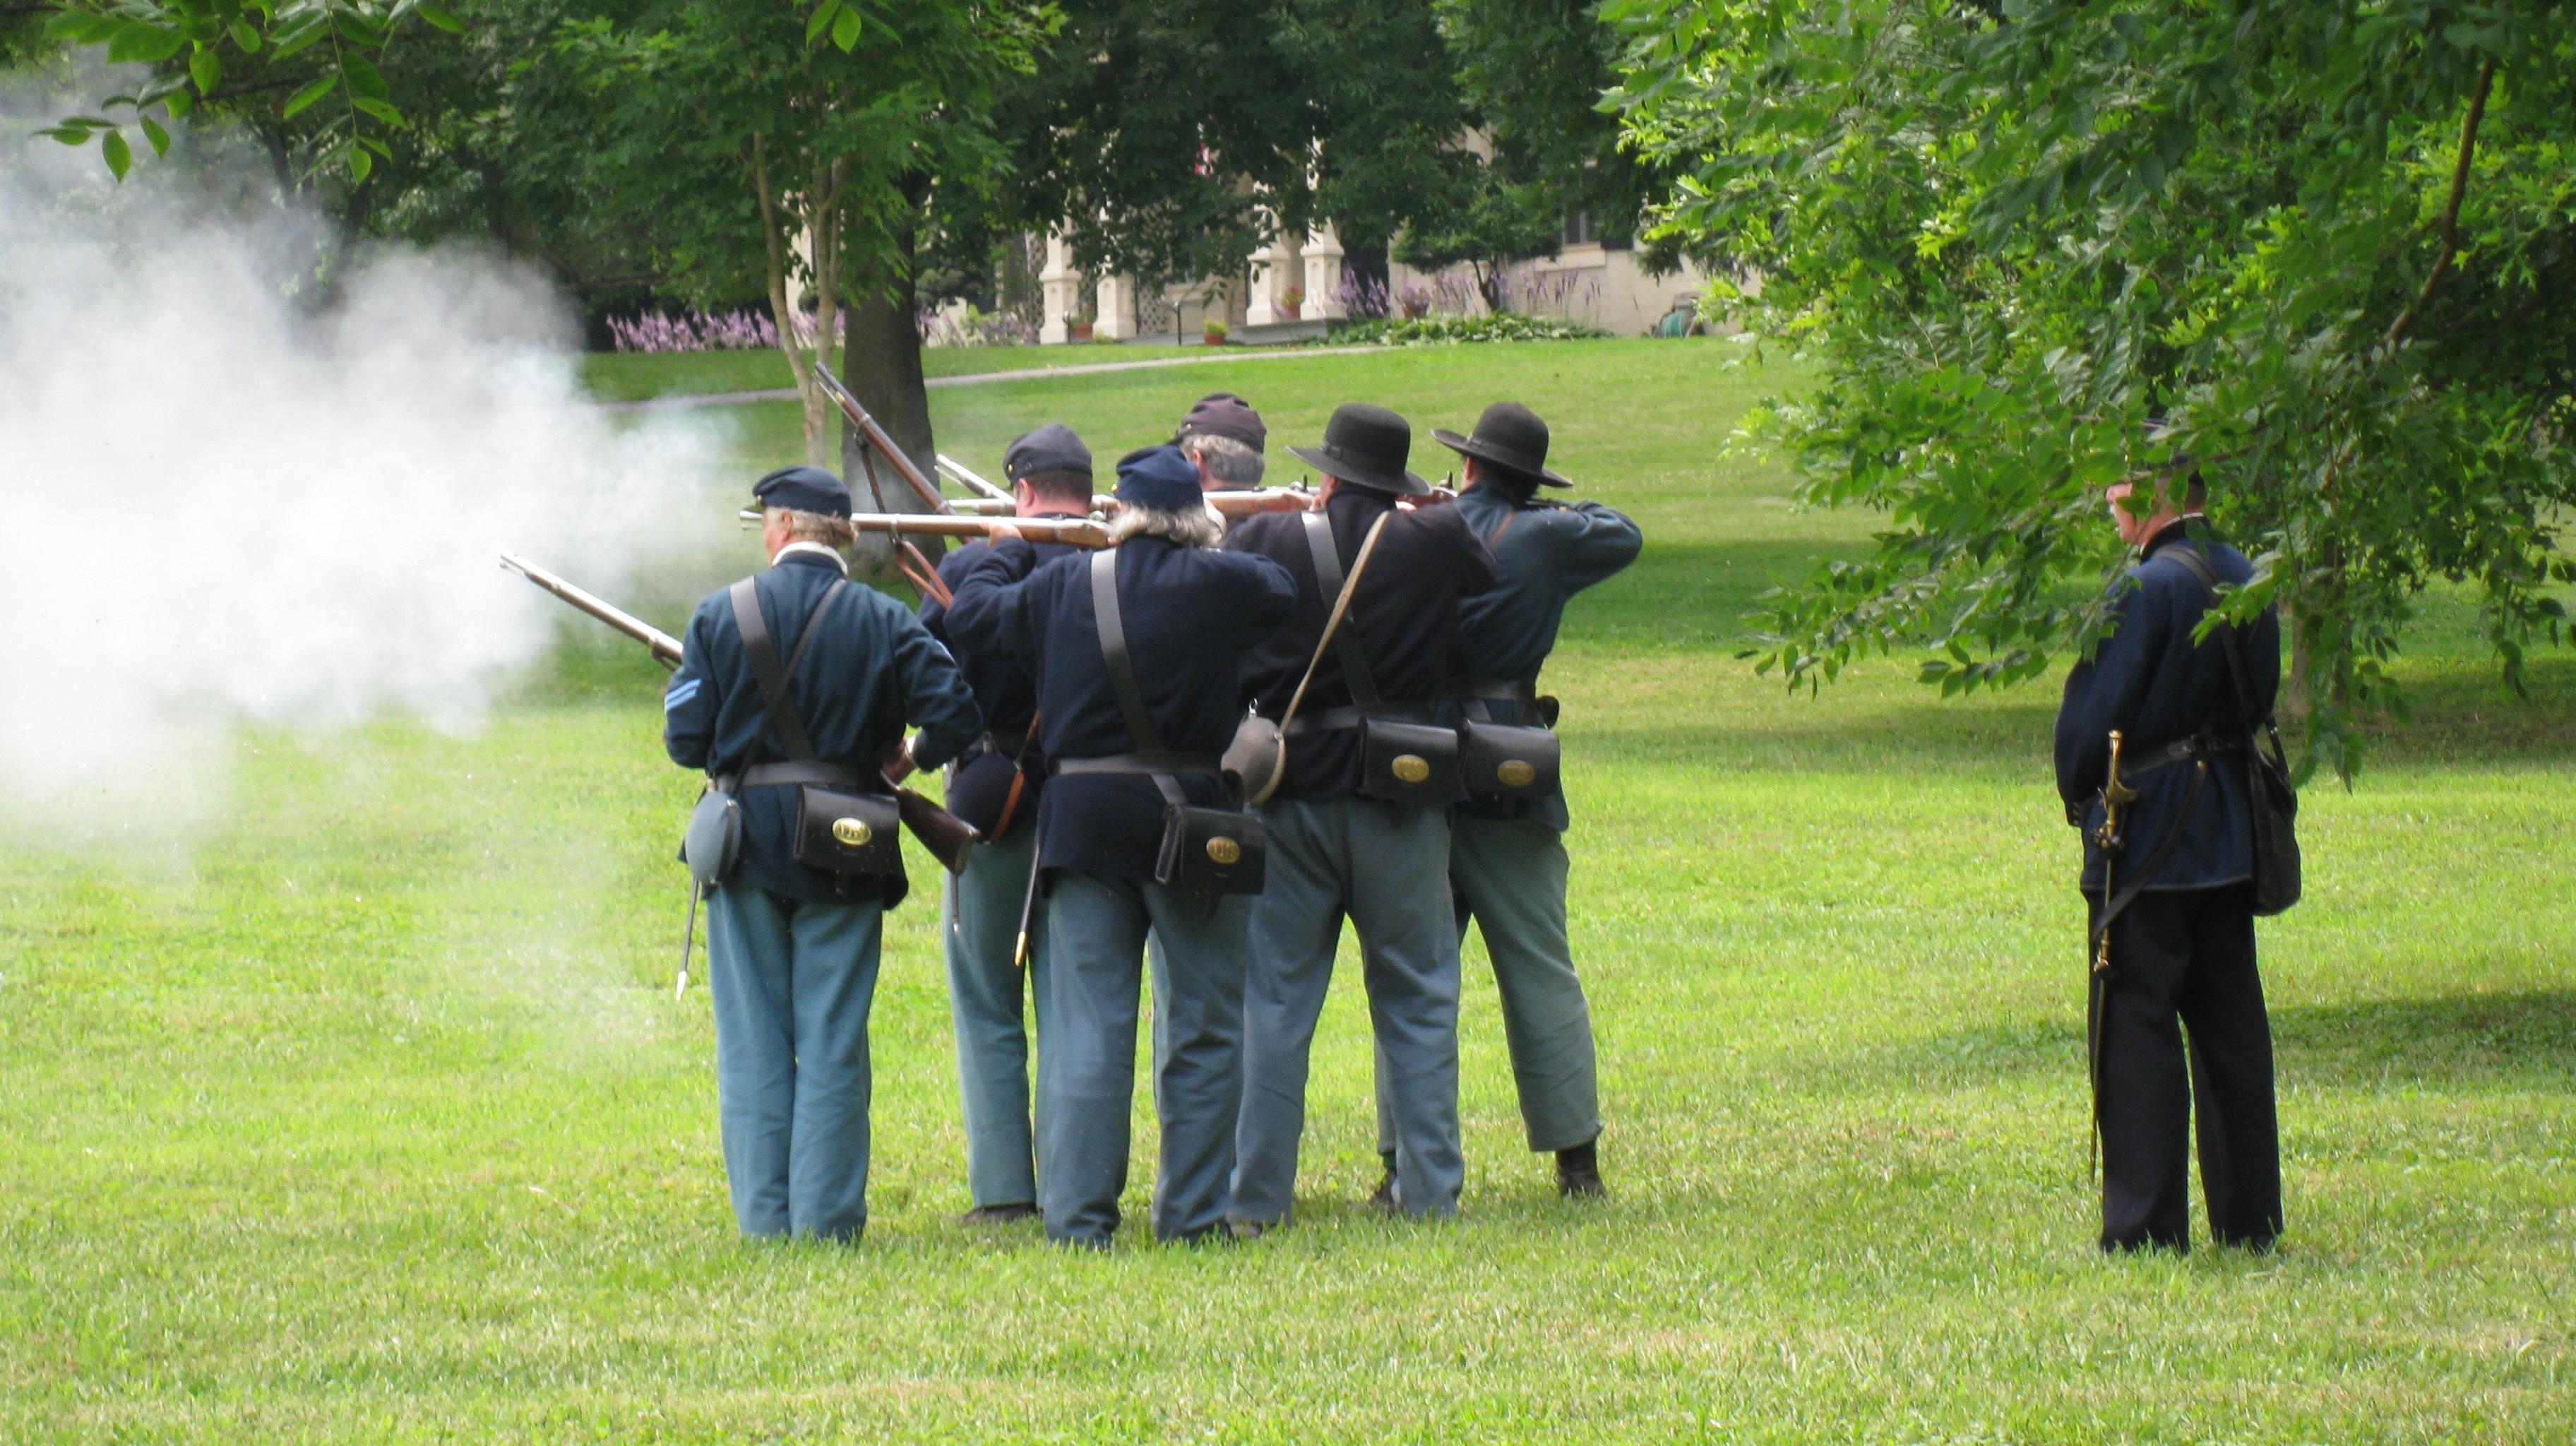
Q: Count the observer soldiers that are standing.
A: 1